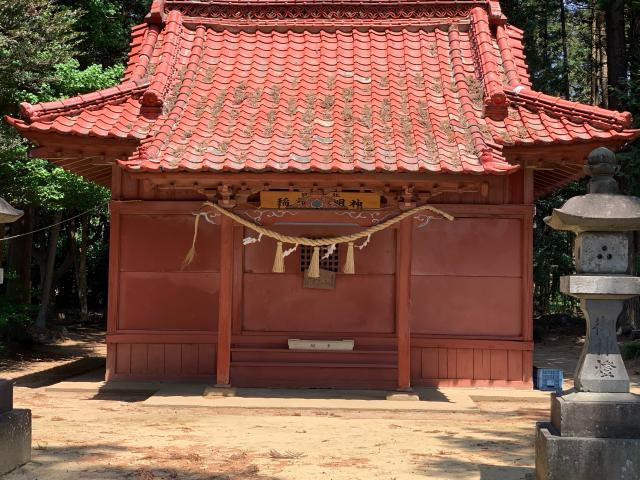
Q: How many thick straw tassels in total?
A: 3